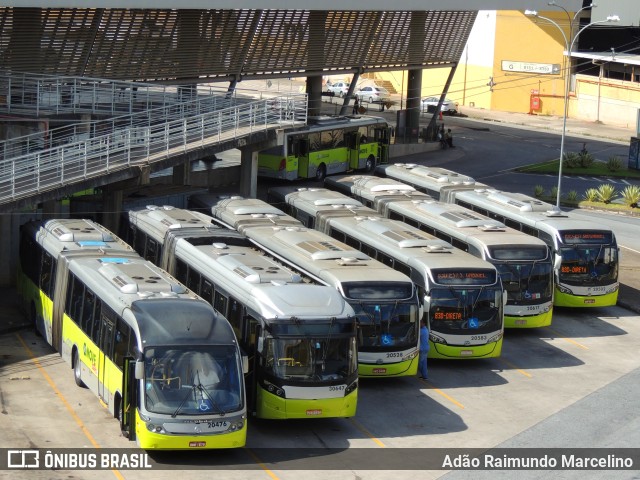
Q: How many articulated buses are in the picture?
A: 6